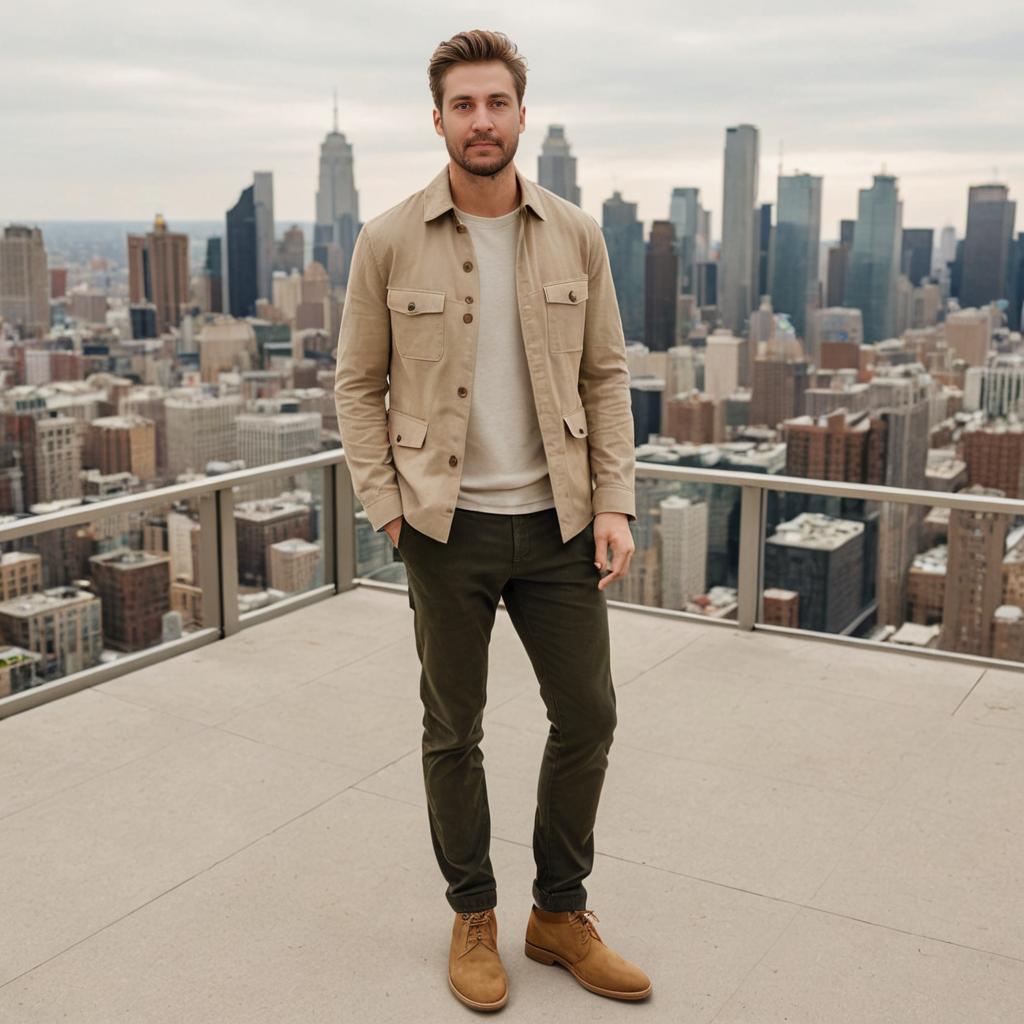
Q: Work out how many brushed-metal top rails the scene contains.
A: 2